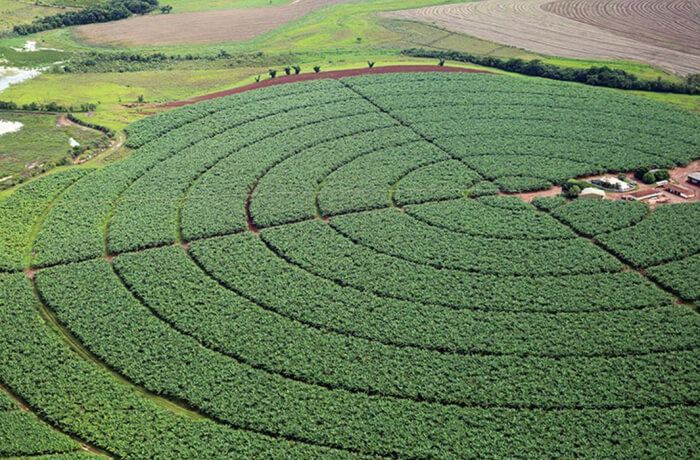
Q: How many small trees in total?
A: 7